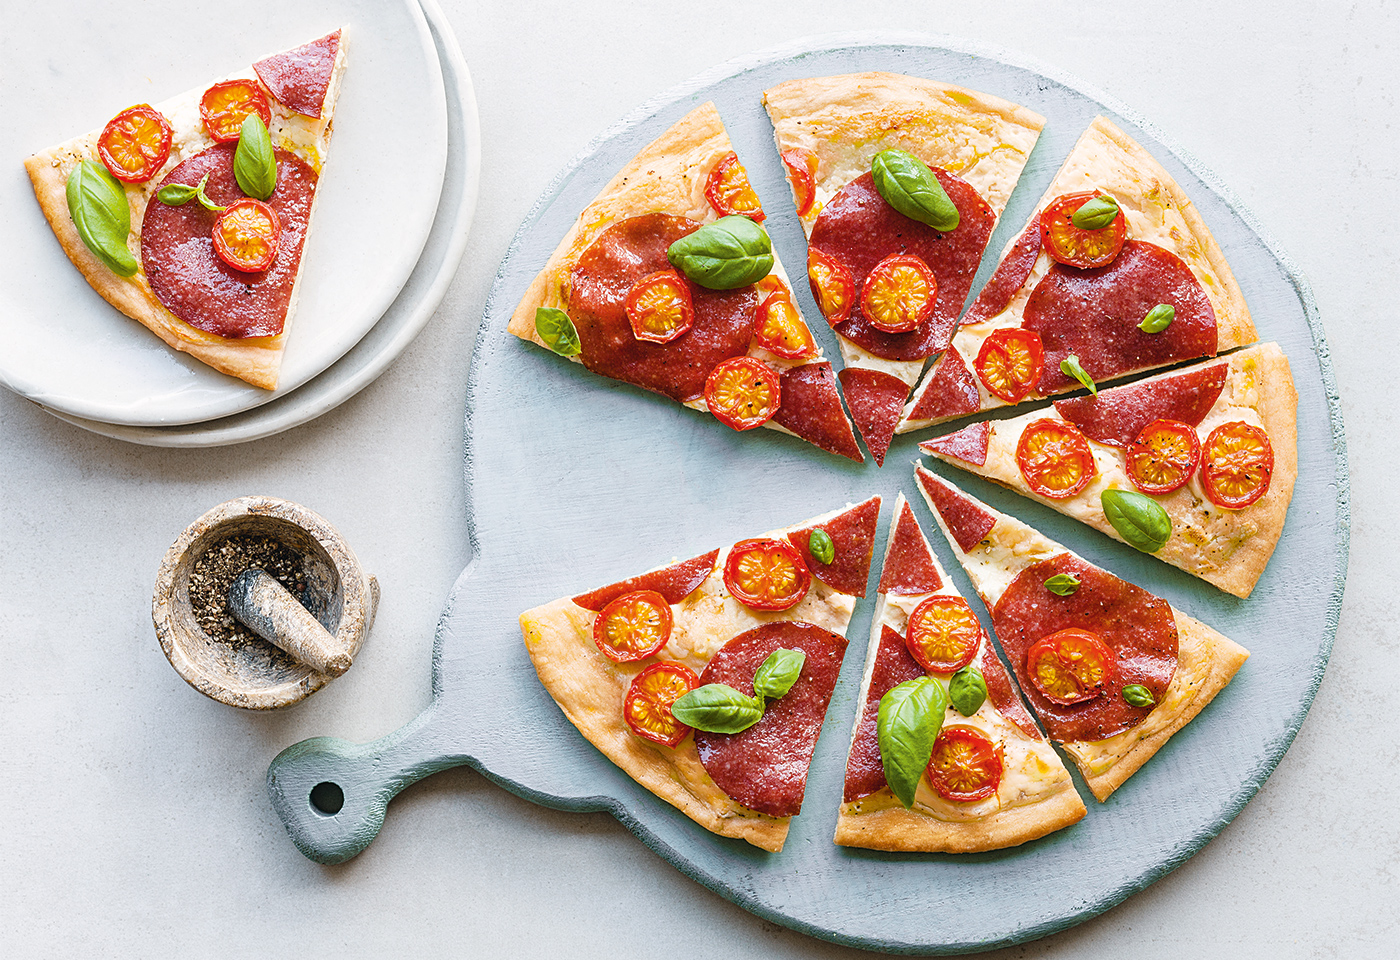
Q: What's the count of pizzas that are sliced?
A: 1